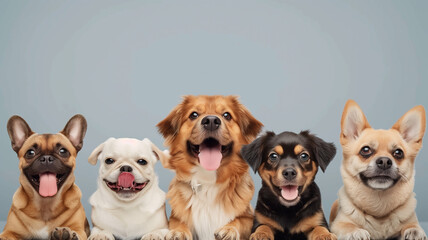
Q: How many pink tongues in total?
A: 4